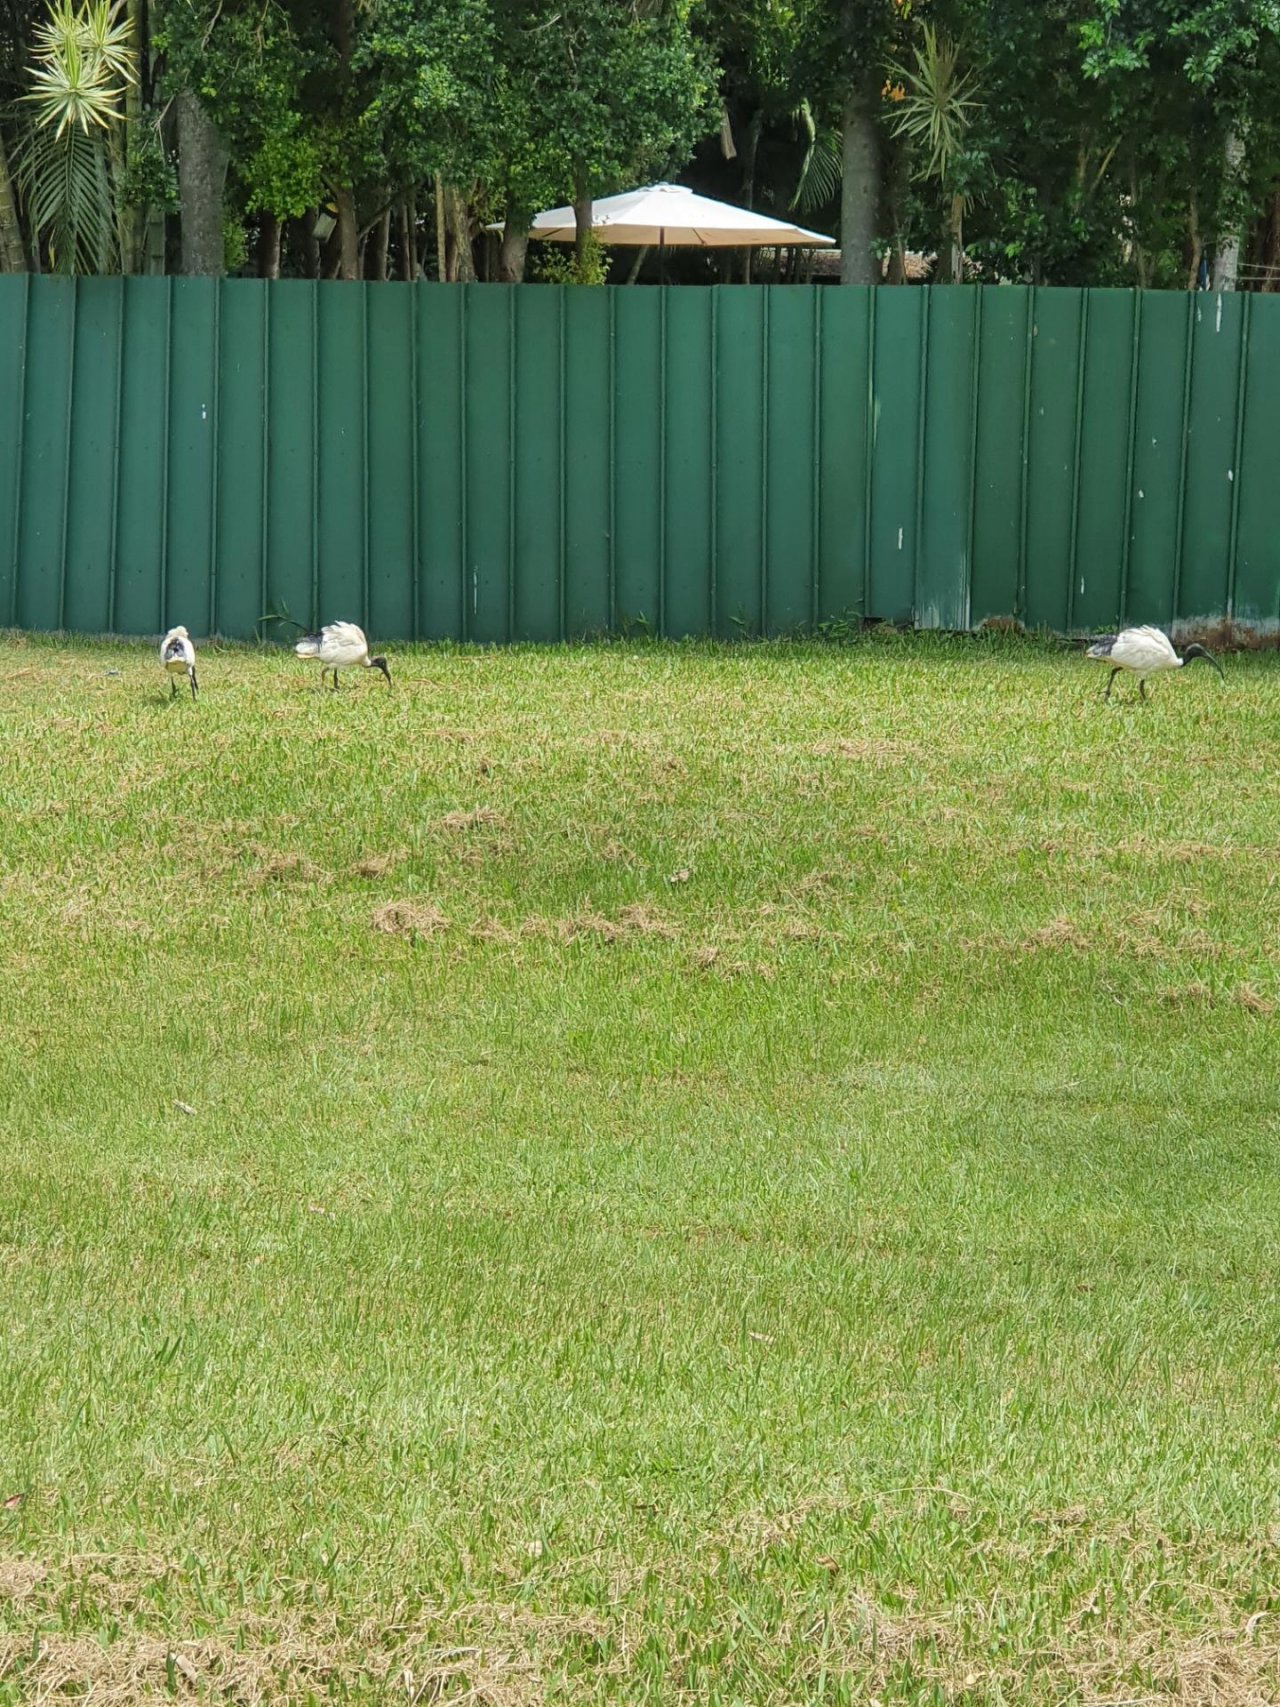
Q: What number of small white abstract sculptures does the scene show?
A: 0